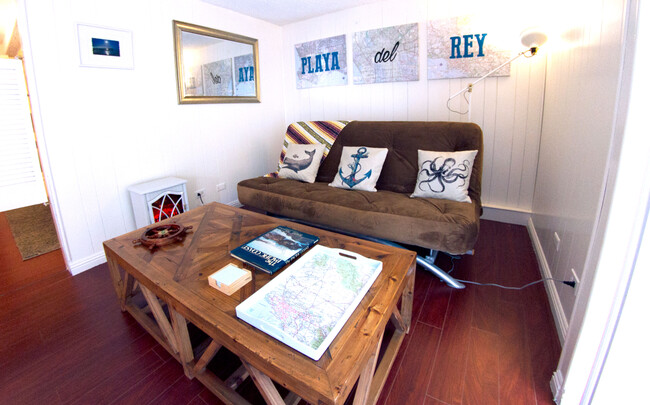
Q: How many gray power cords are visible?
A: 1